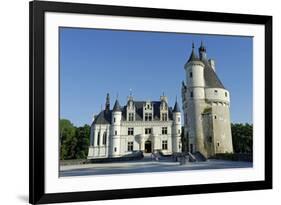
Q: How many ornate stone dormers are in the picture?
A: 3